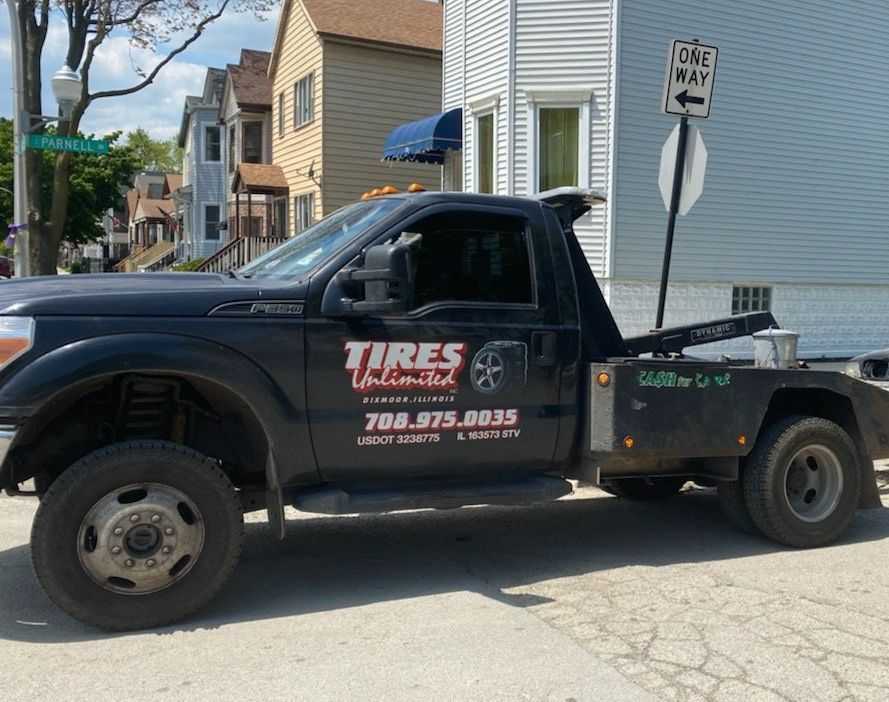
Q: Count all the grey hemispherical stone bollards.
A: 0